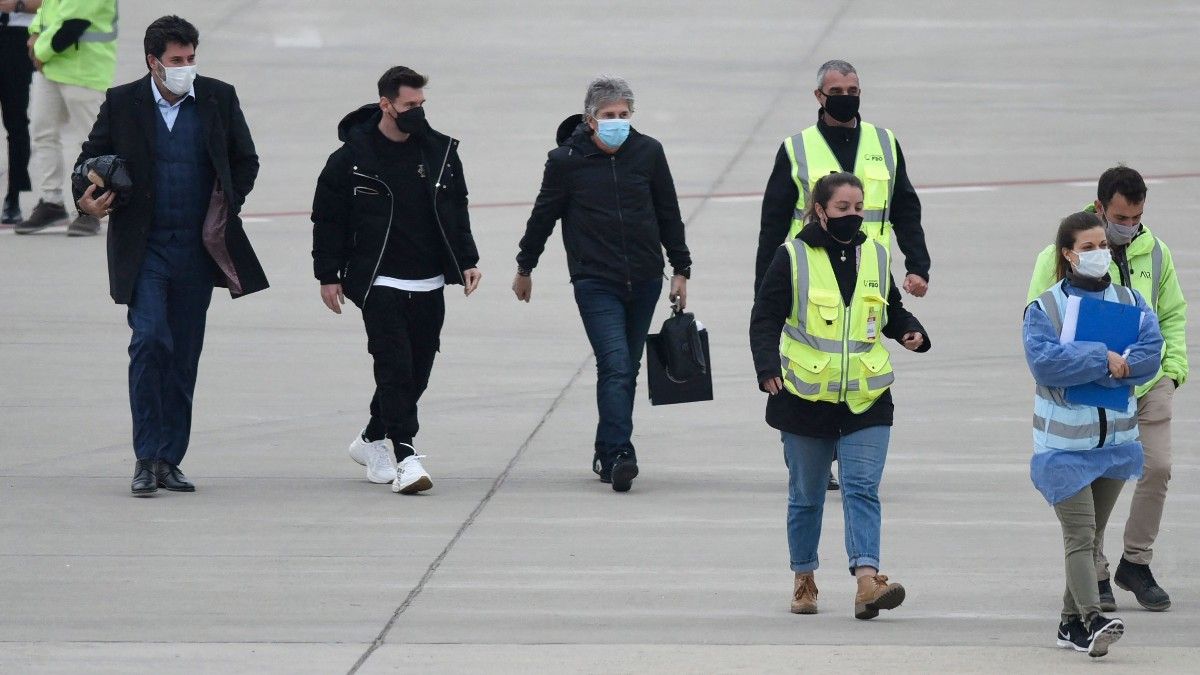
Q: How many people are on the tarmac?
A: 9